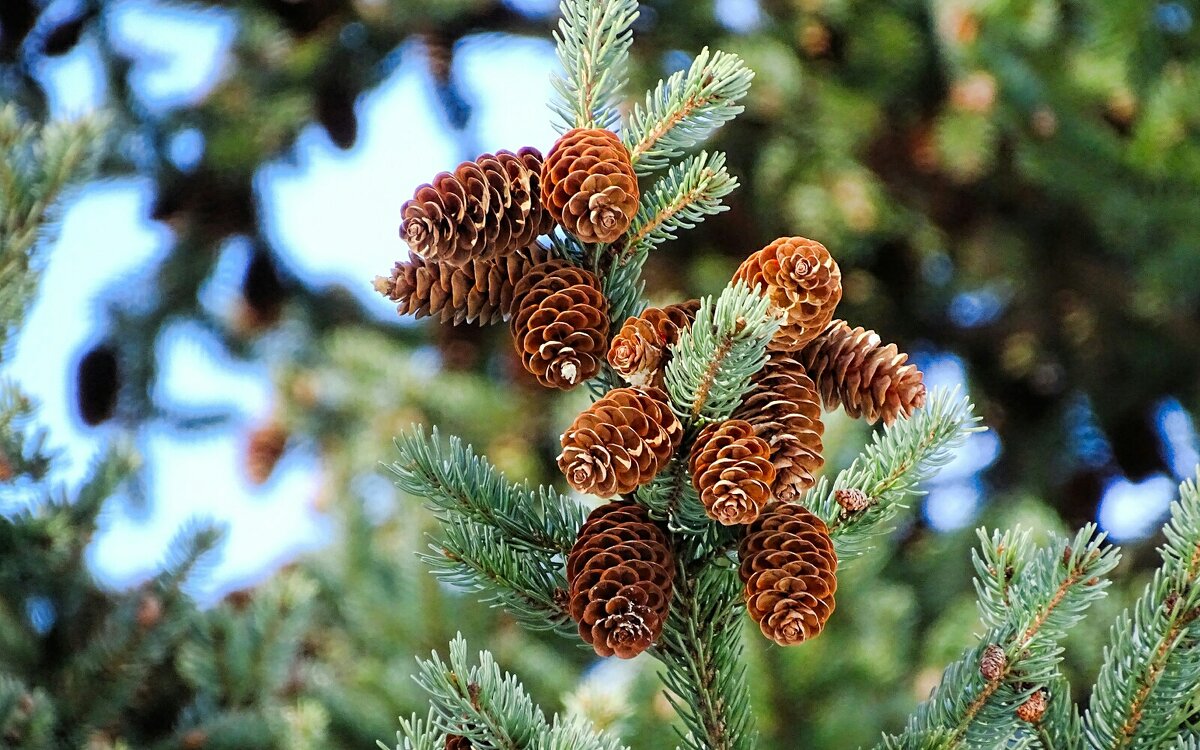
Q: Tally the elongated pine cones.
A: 12